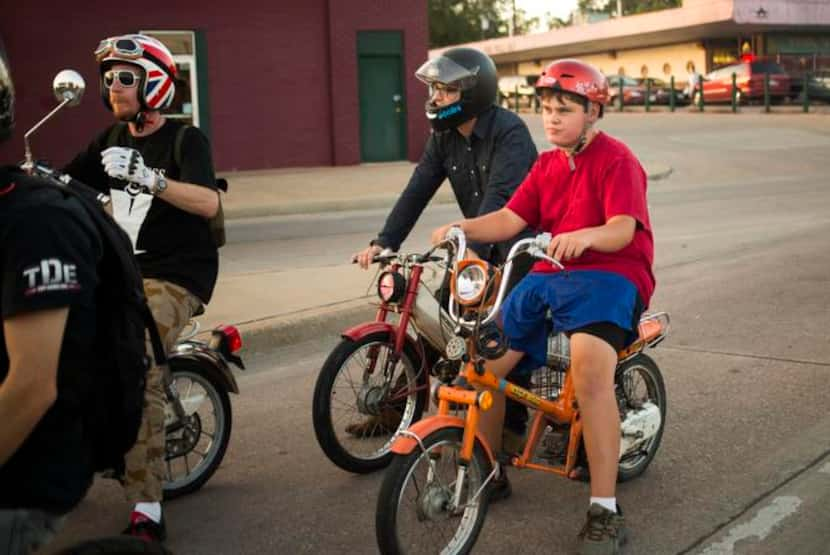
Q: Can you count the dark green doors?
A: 1